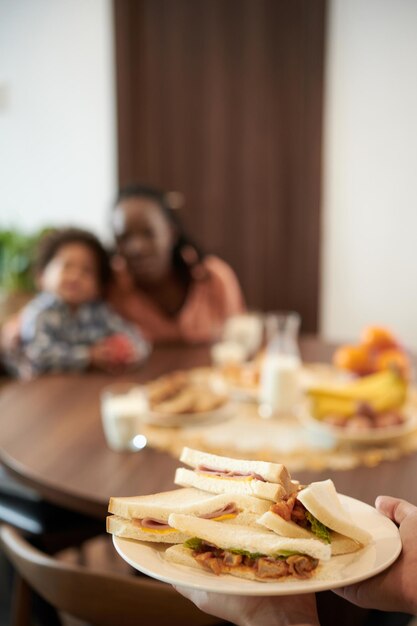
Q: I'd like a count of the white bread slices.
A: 8